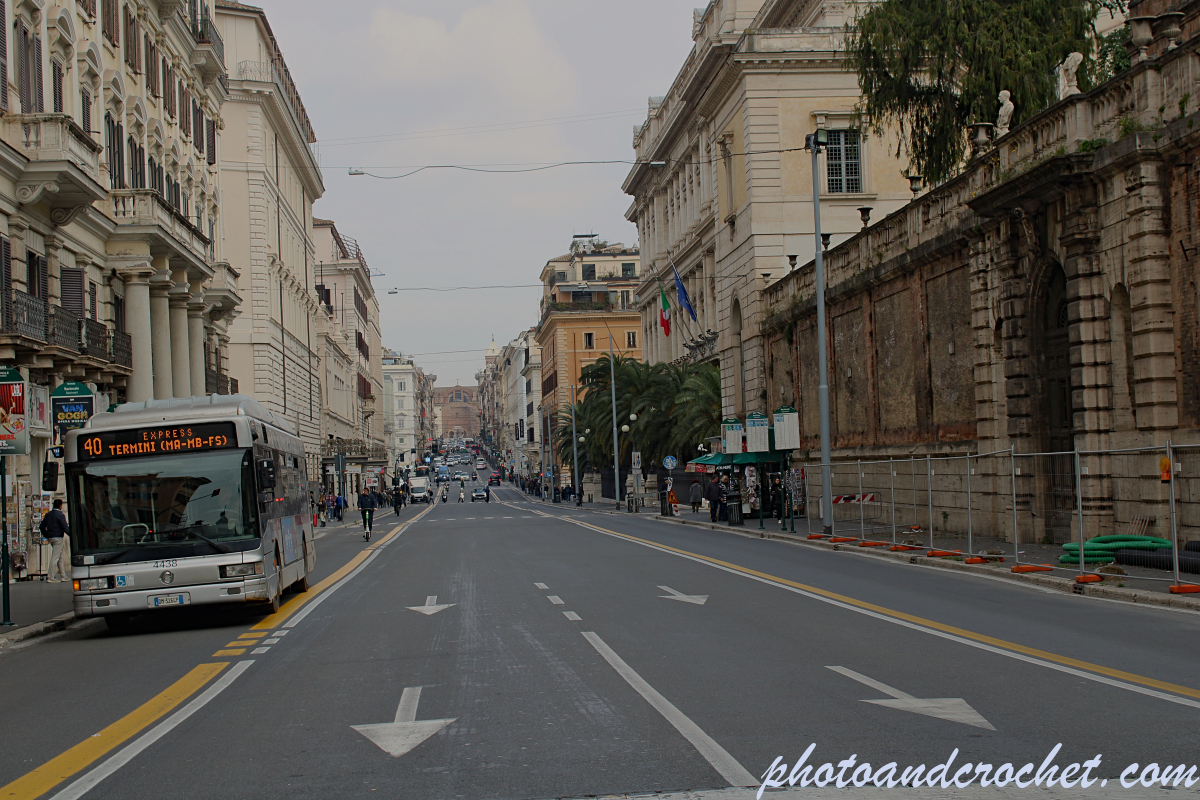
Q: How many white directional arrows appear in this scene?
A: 4